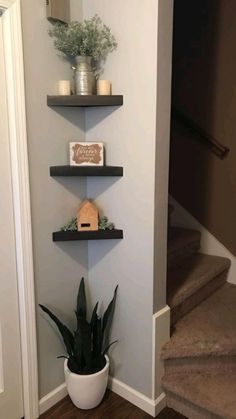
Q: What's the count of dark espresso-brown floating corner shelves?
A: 3